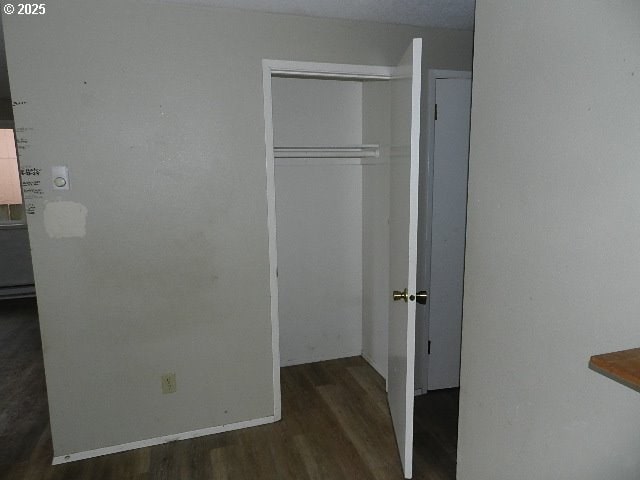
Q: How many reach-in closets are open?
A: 1